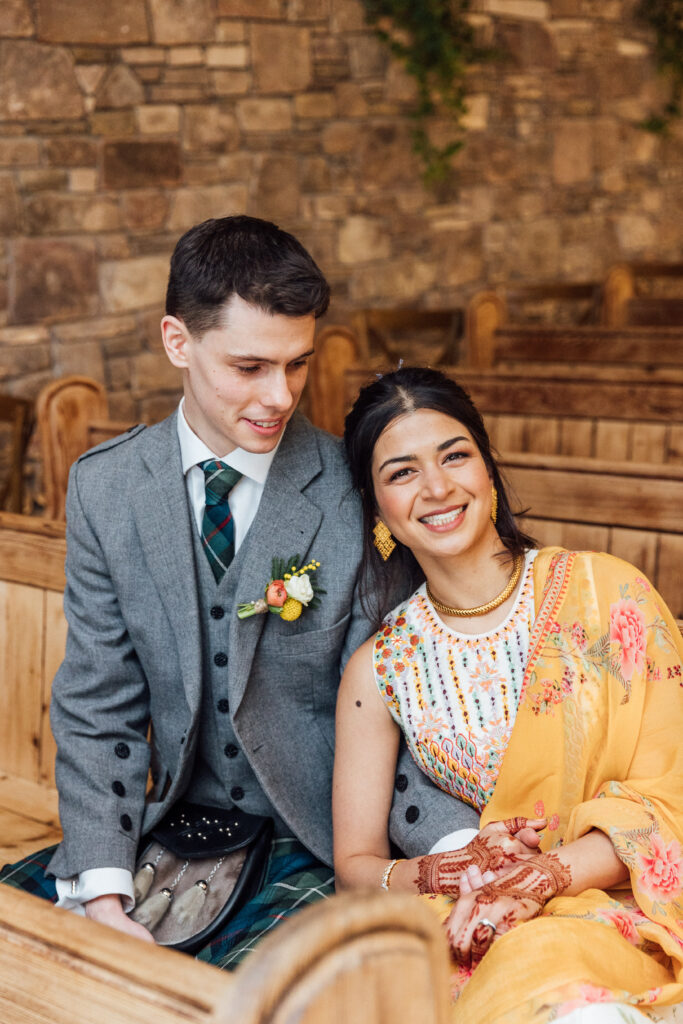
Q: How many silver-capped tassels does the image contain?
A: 3